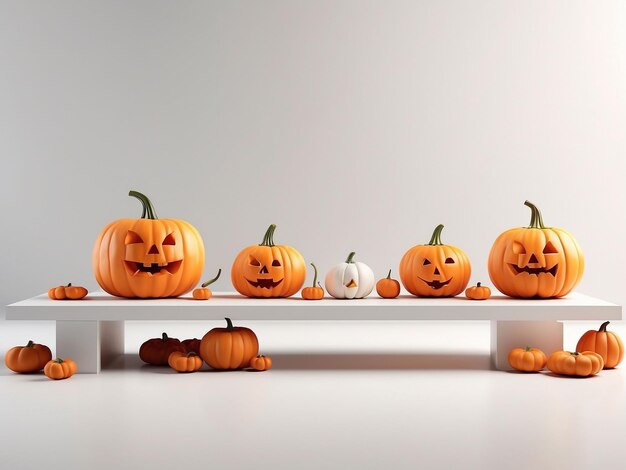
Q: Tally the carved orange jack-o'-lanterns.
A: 4